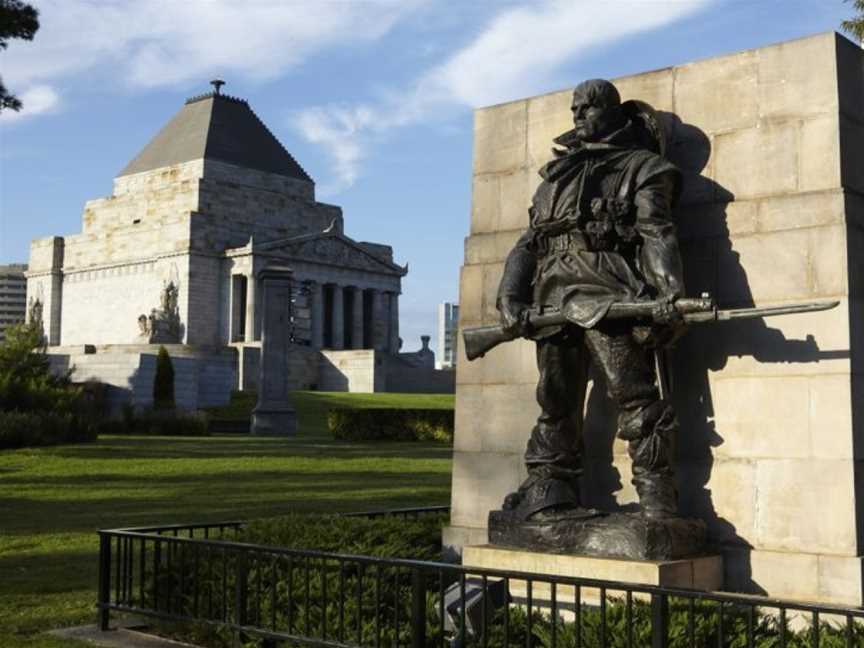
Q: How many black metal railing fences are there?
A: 1